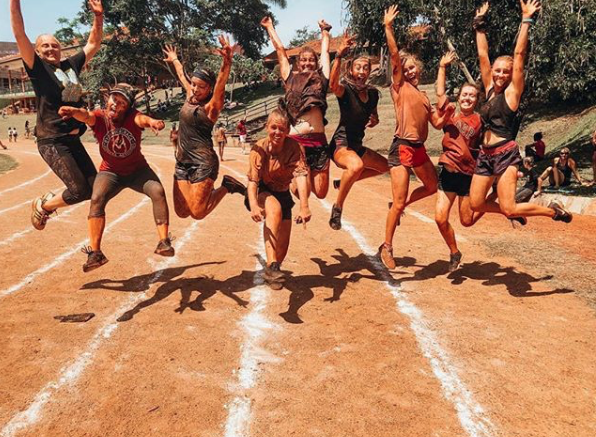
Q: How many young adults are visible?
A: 9